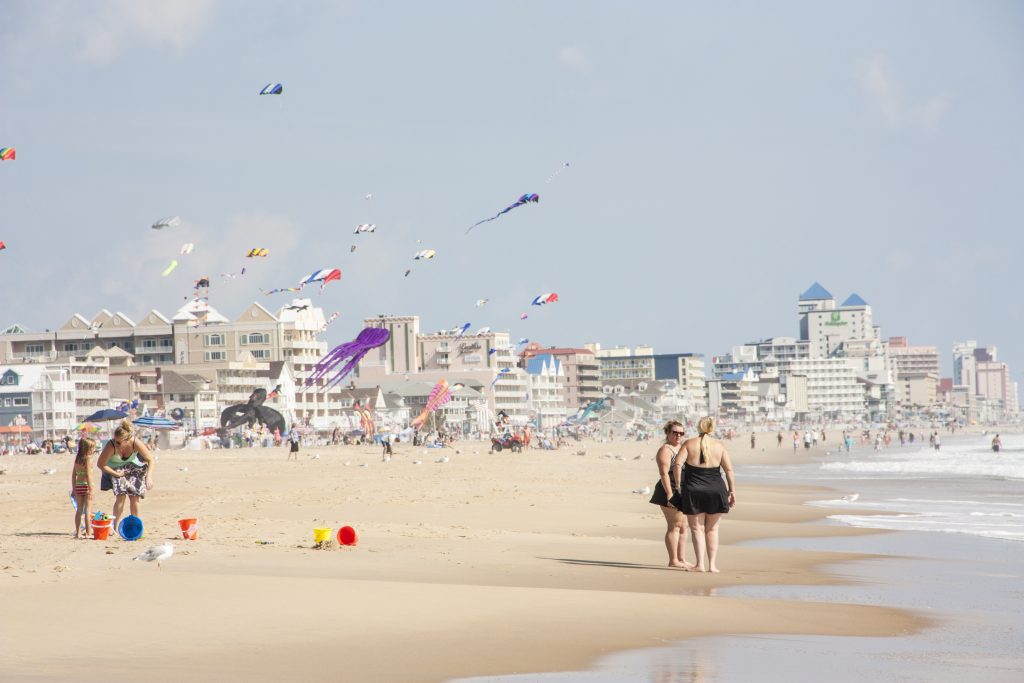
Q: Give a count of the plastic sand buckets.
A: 5